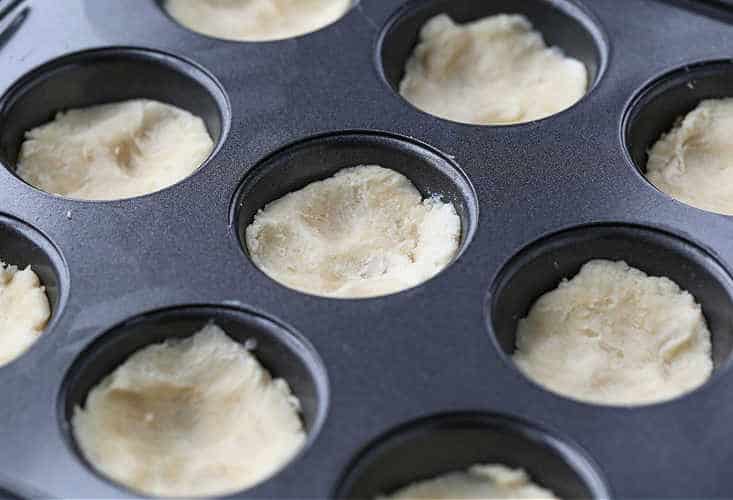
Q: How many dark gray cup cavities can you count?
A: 9